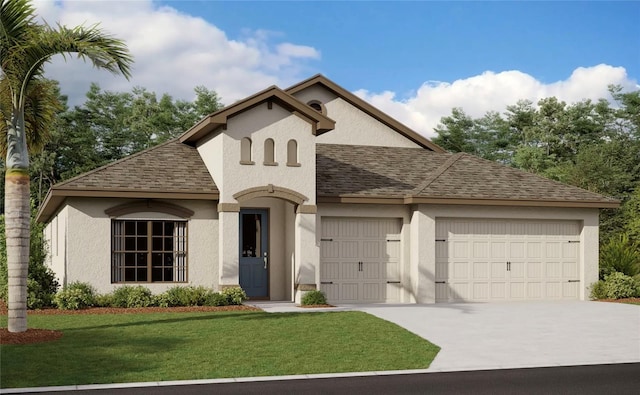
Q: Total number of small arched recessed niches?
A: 3